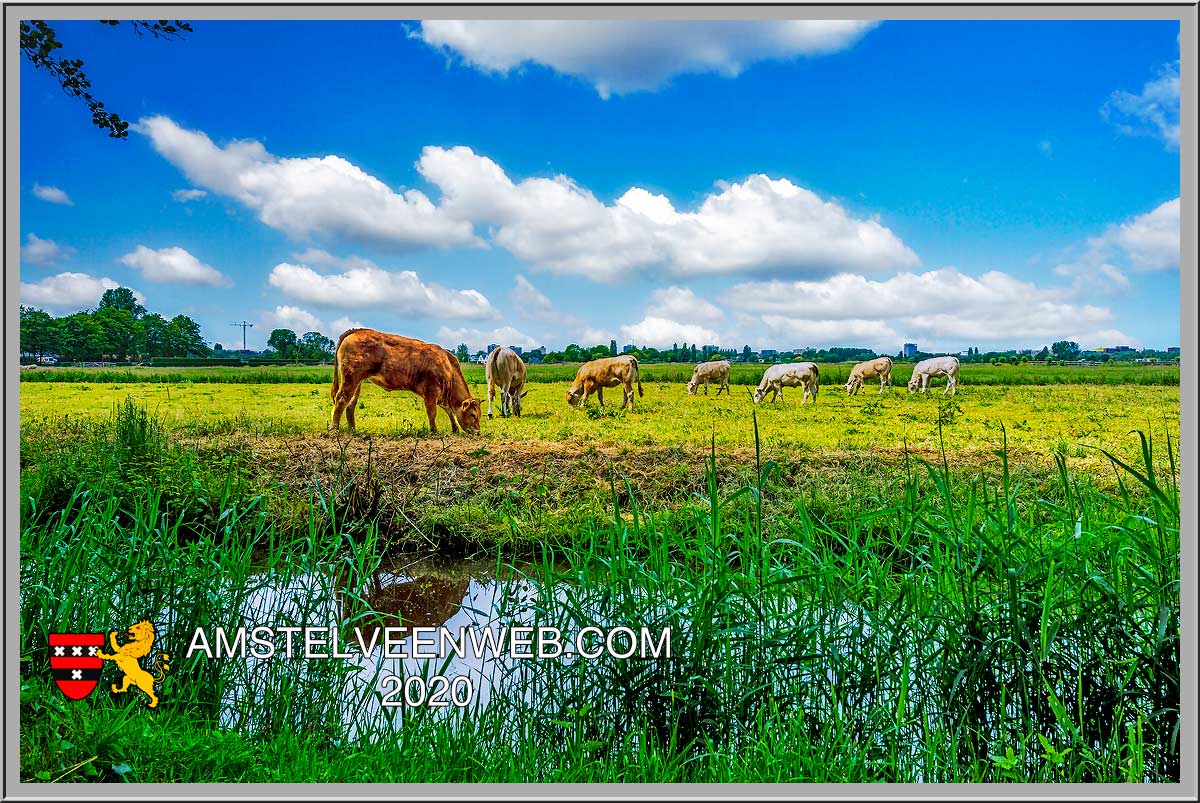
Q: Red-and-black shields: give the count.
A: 1